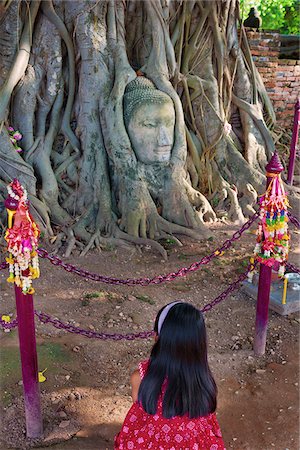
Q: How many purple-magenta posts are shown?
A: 3